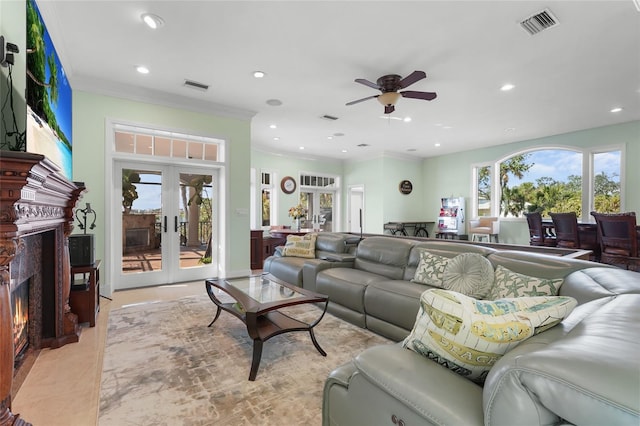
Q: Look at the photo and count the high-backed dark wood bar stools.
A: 3